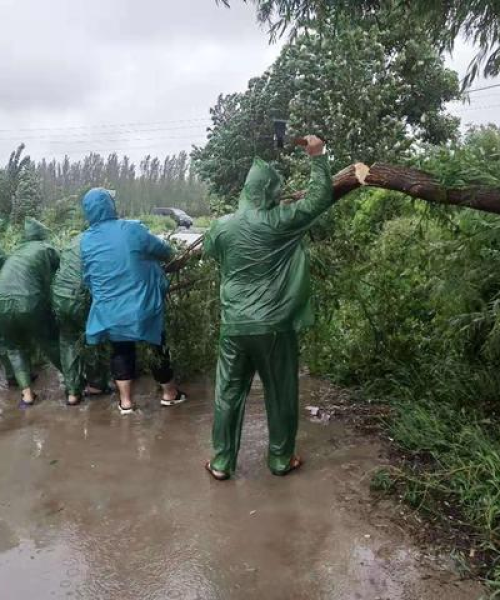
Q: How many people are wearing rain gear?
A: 4